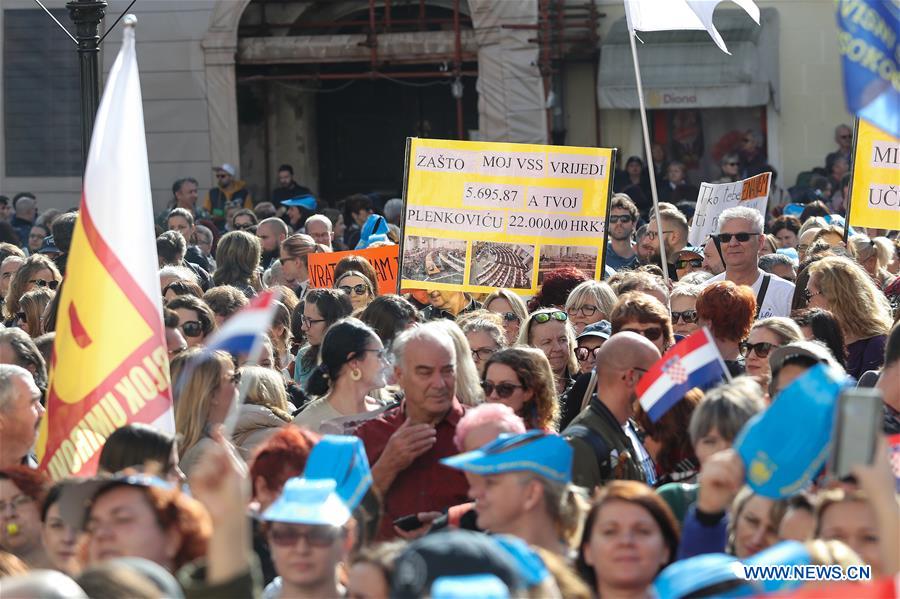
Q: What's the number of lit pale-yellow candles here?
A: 0